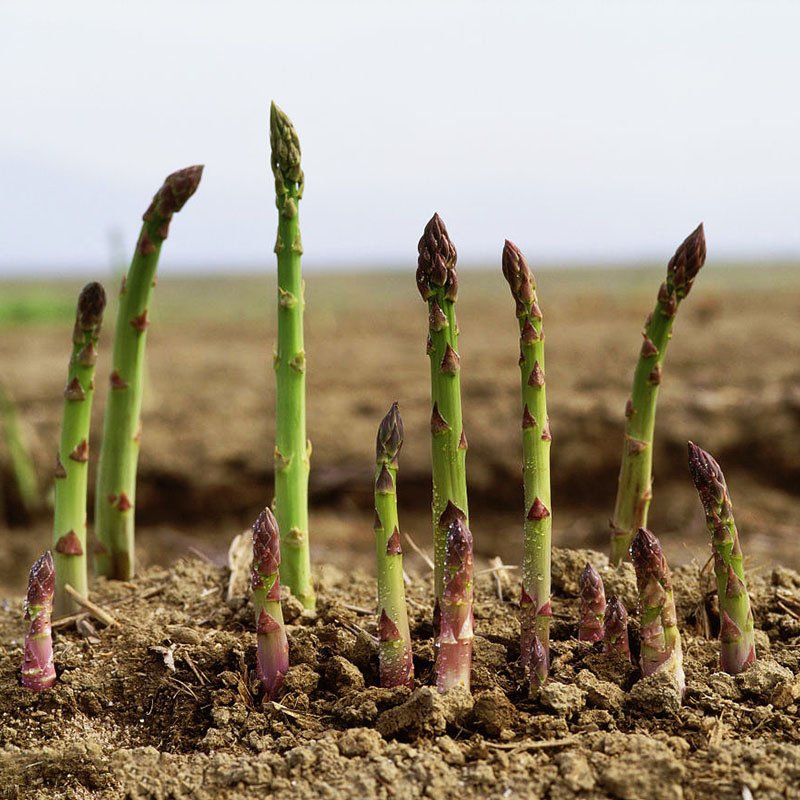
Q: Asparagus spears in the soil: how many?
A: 15